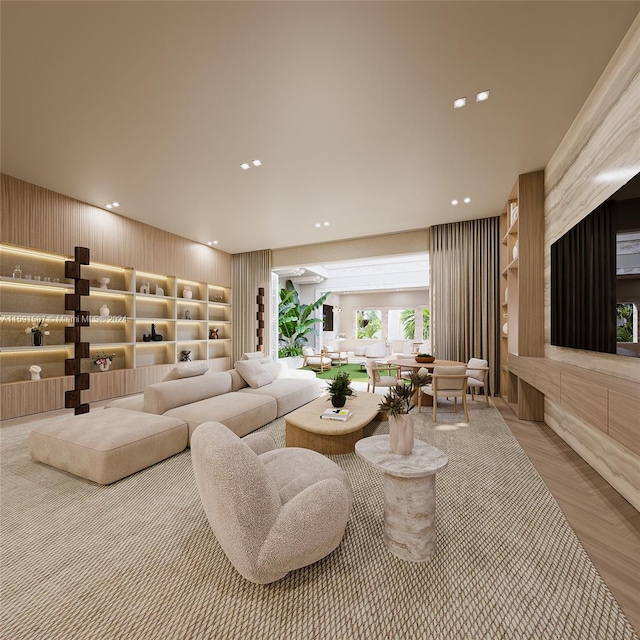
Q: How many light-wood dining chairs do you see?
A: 4